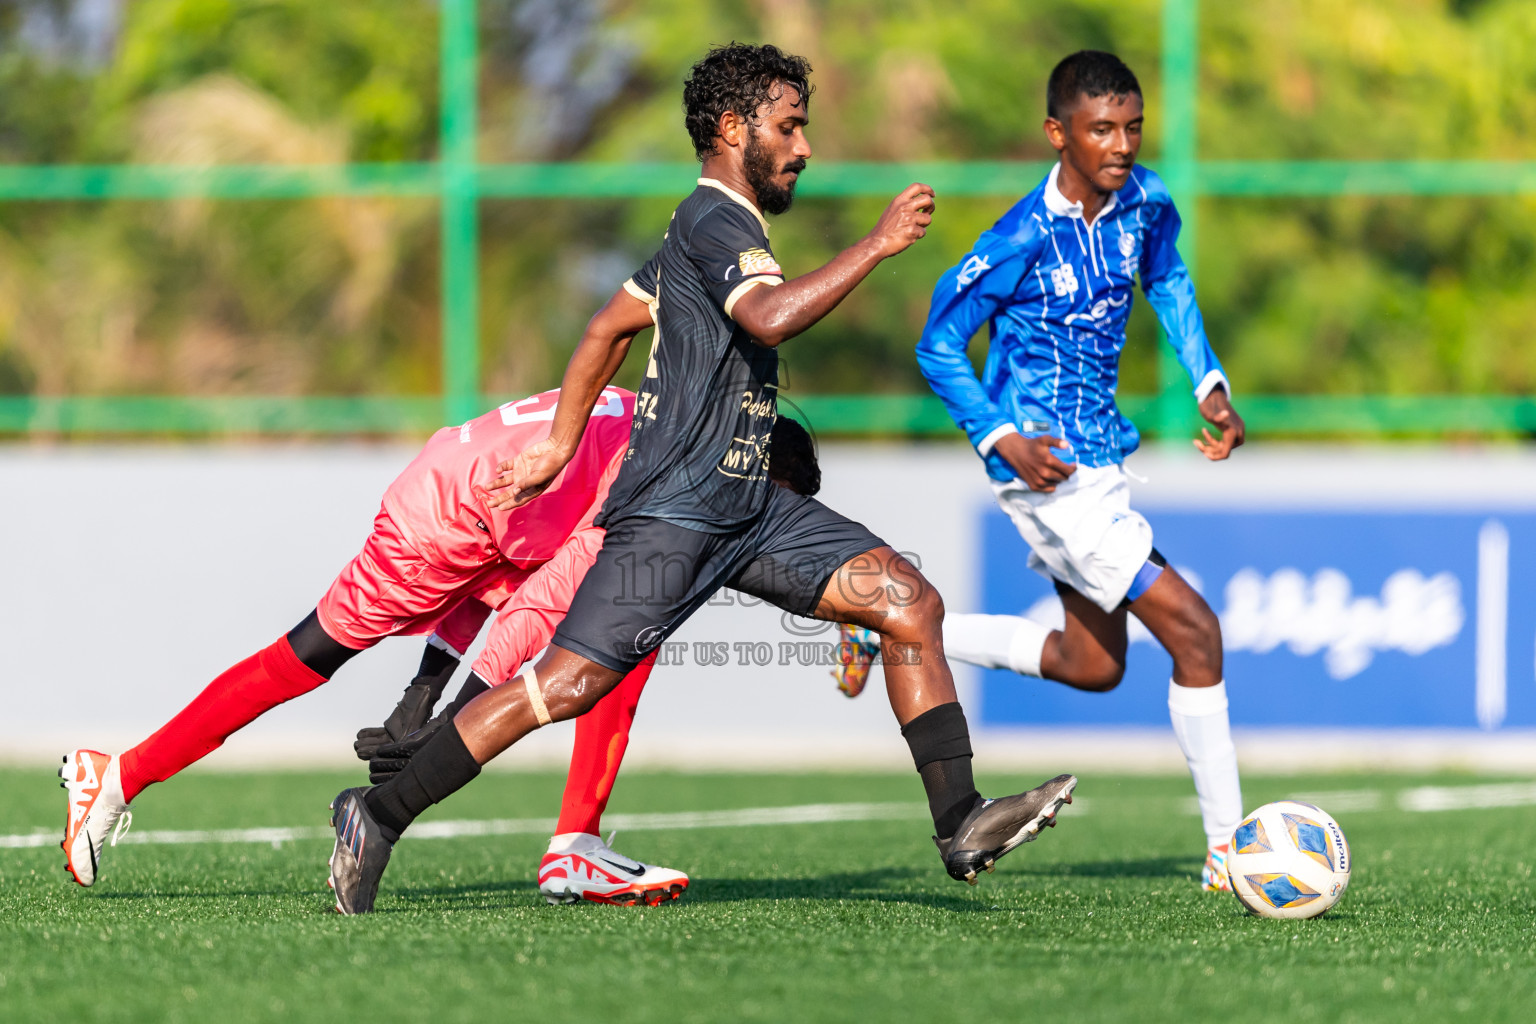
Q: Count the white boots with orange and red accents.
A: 2